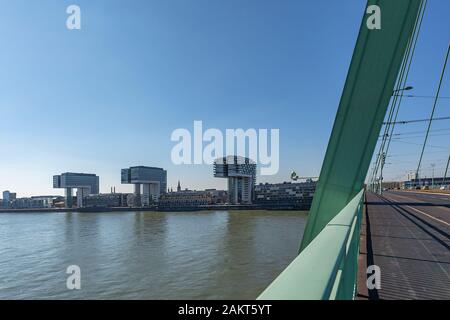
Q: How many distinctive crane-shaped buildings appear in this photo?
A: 3